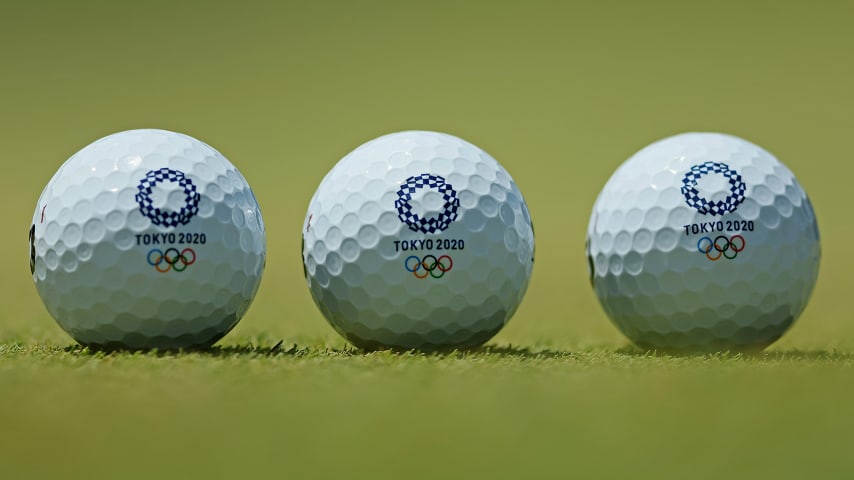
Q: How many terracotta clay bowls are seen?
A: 0